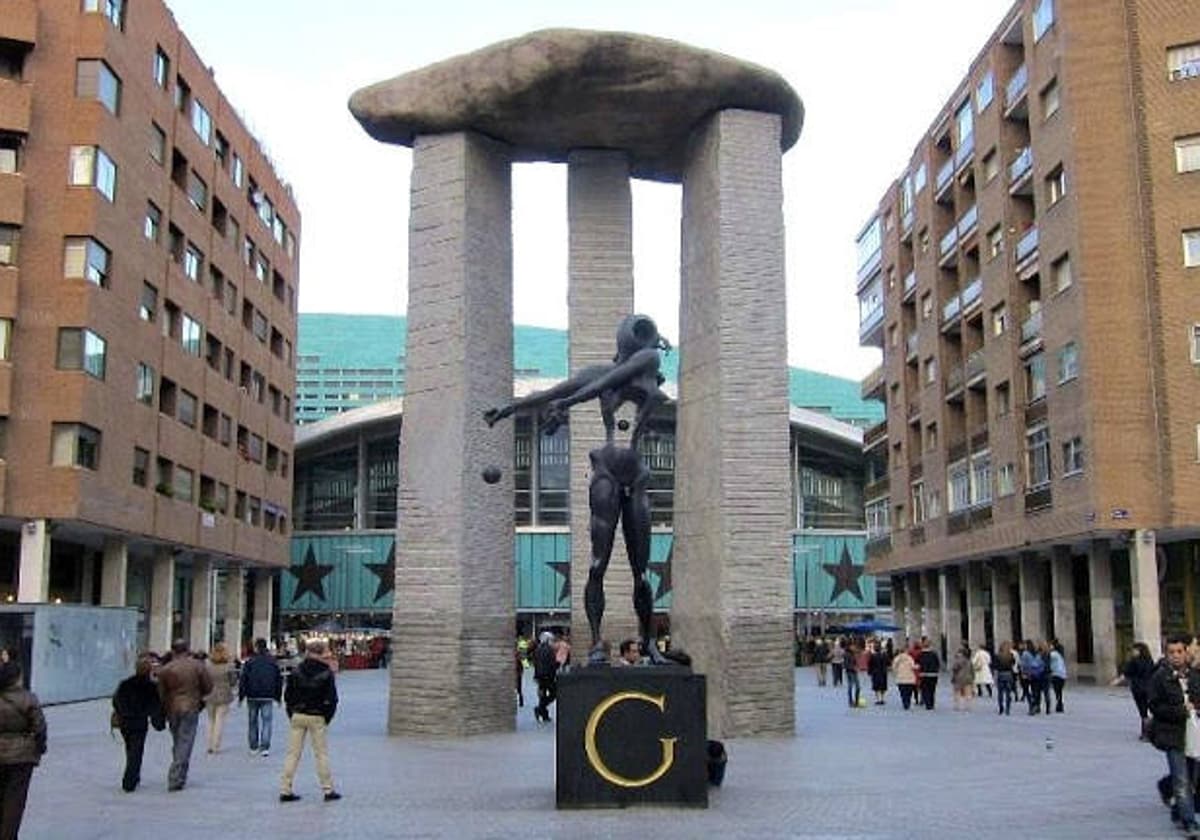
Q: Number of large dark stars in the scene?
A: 5